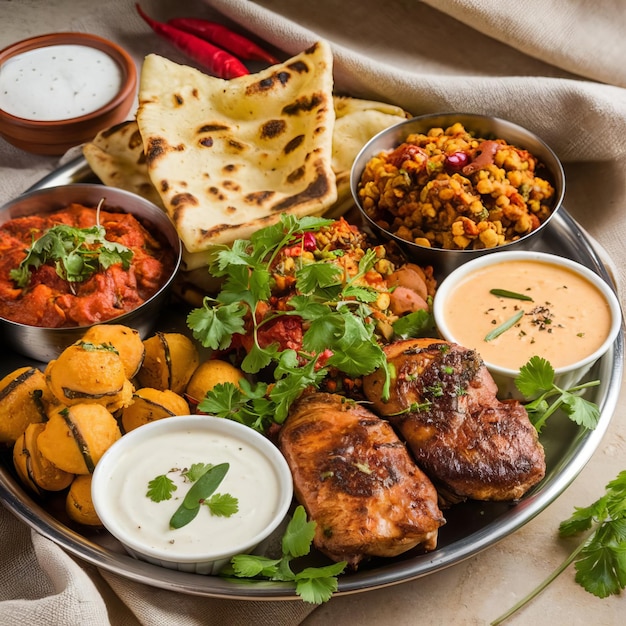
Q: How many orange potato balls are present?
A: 9